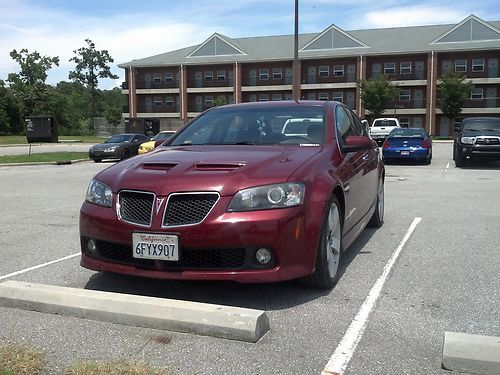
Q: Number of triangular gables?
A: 3